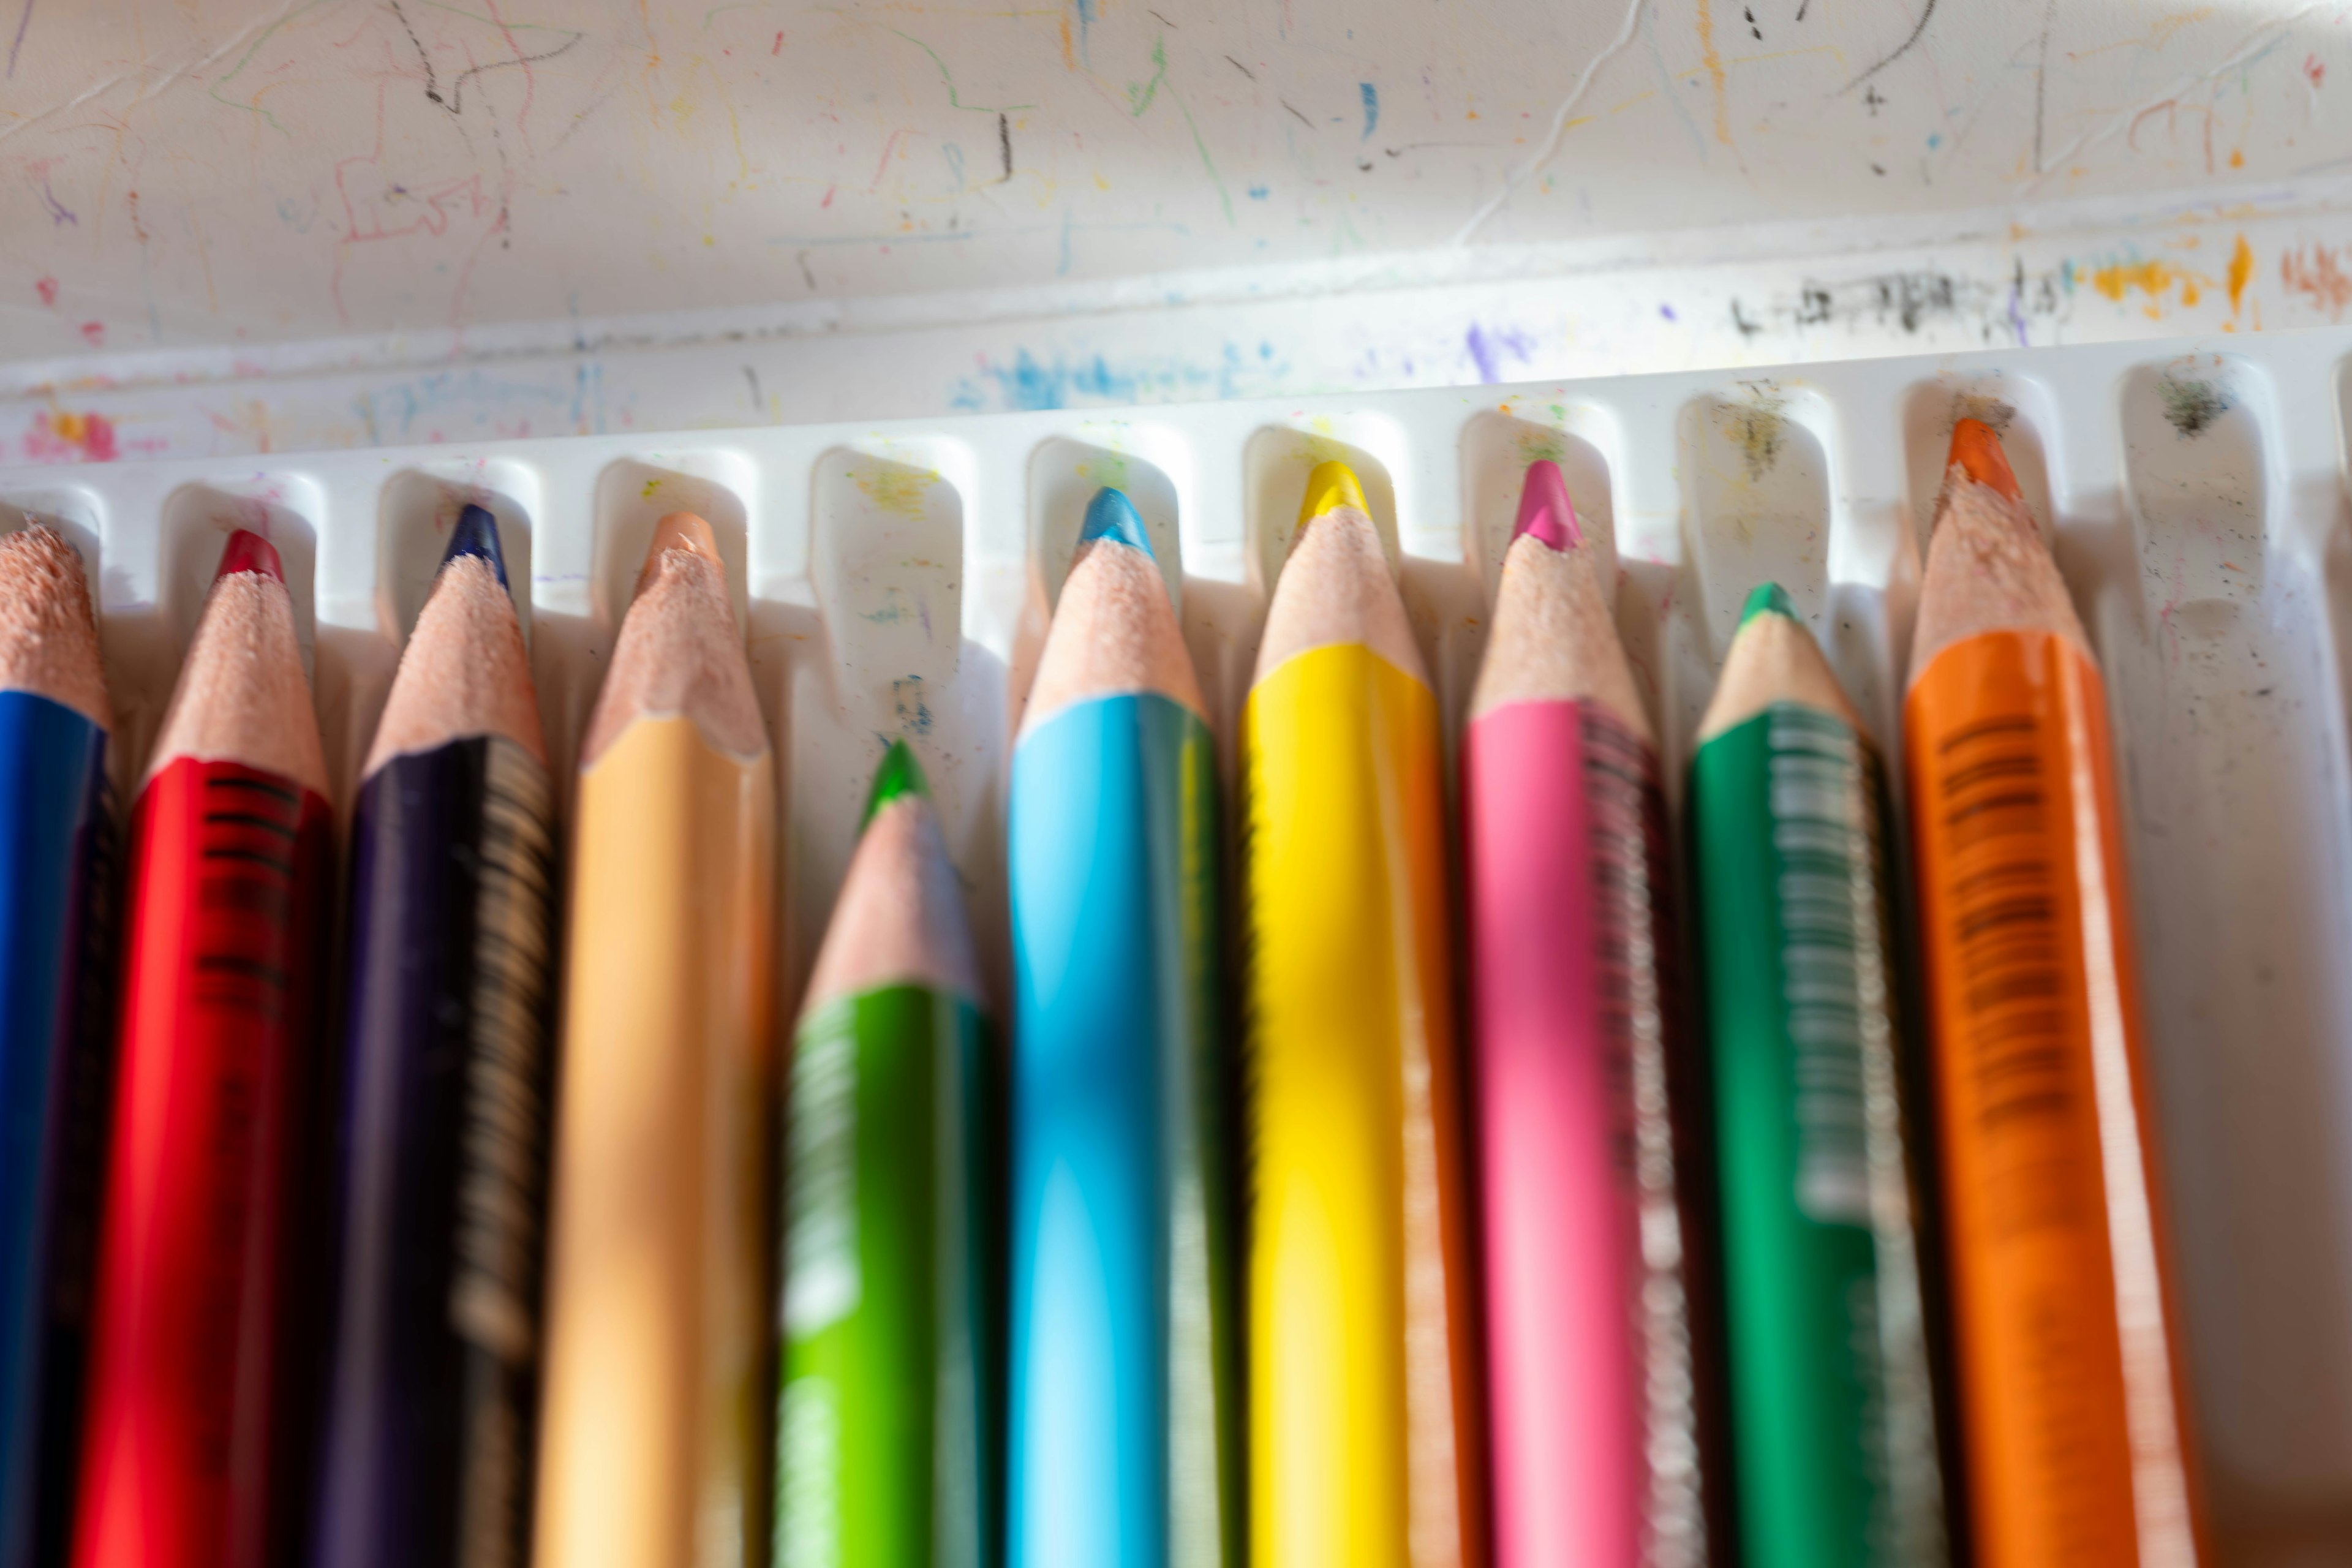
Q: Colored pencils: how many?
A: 10